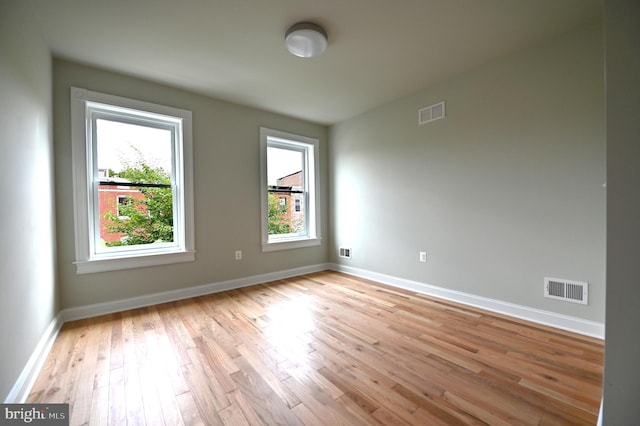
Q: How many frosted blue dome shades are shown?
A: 0